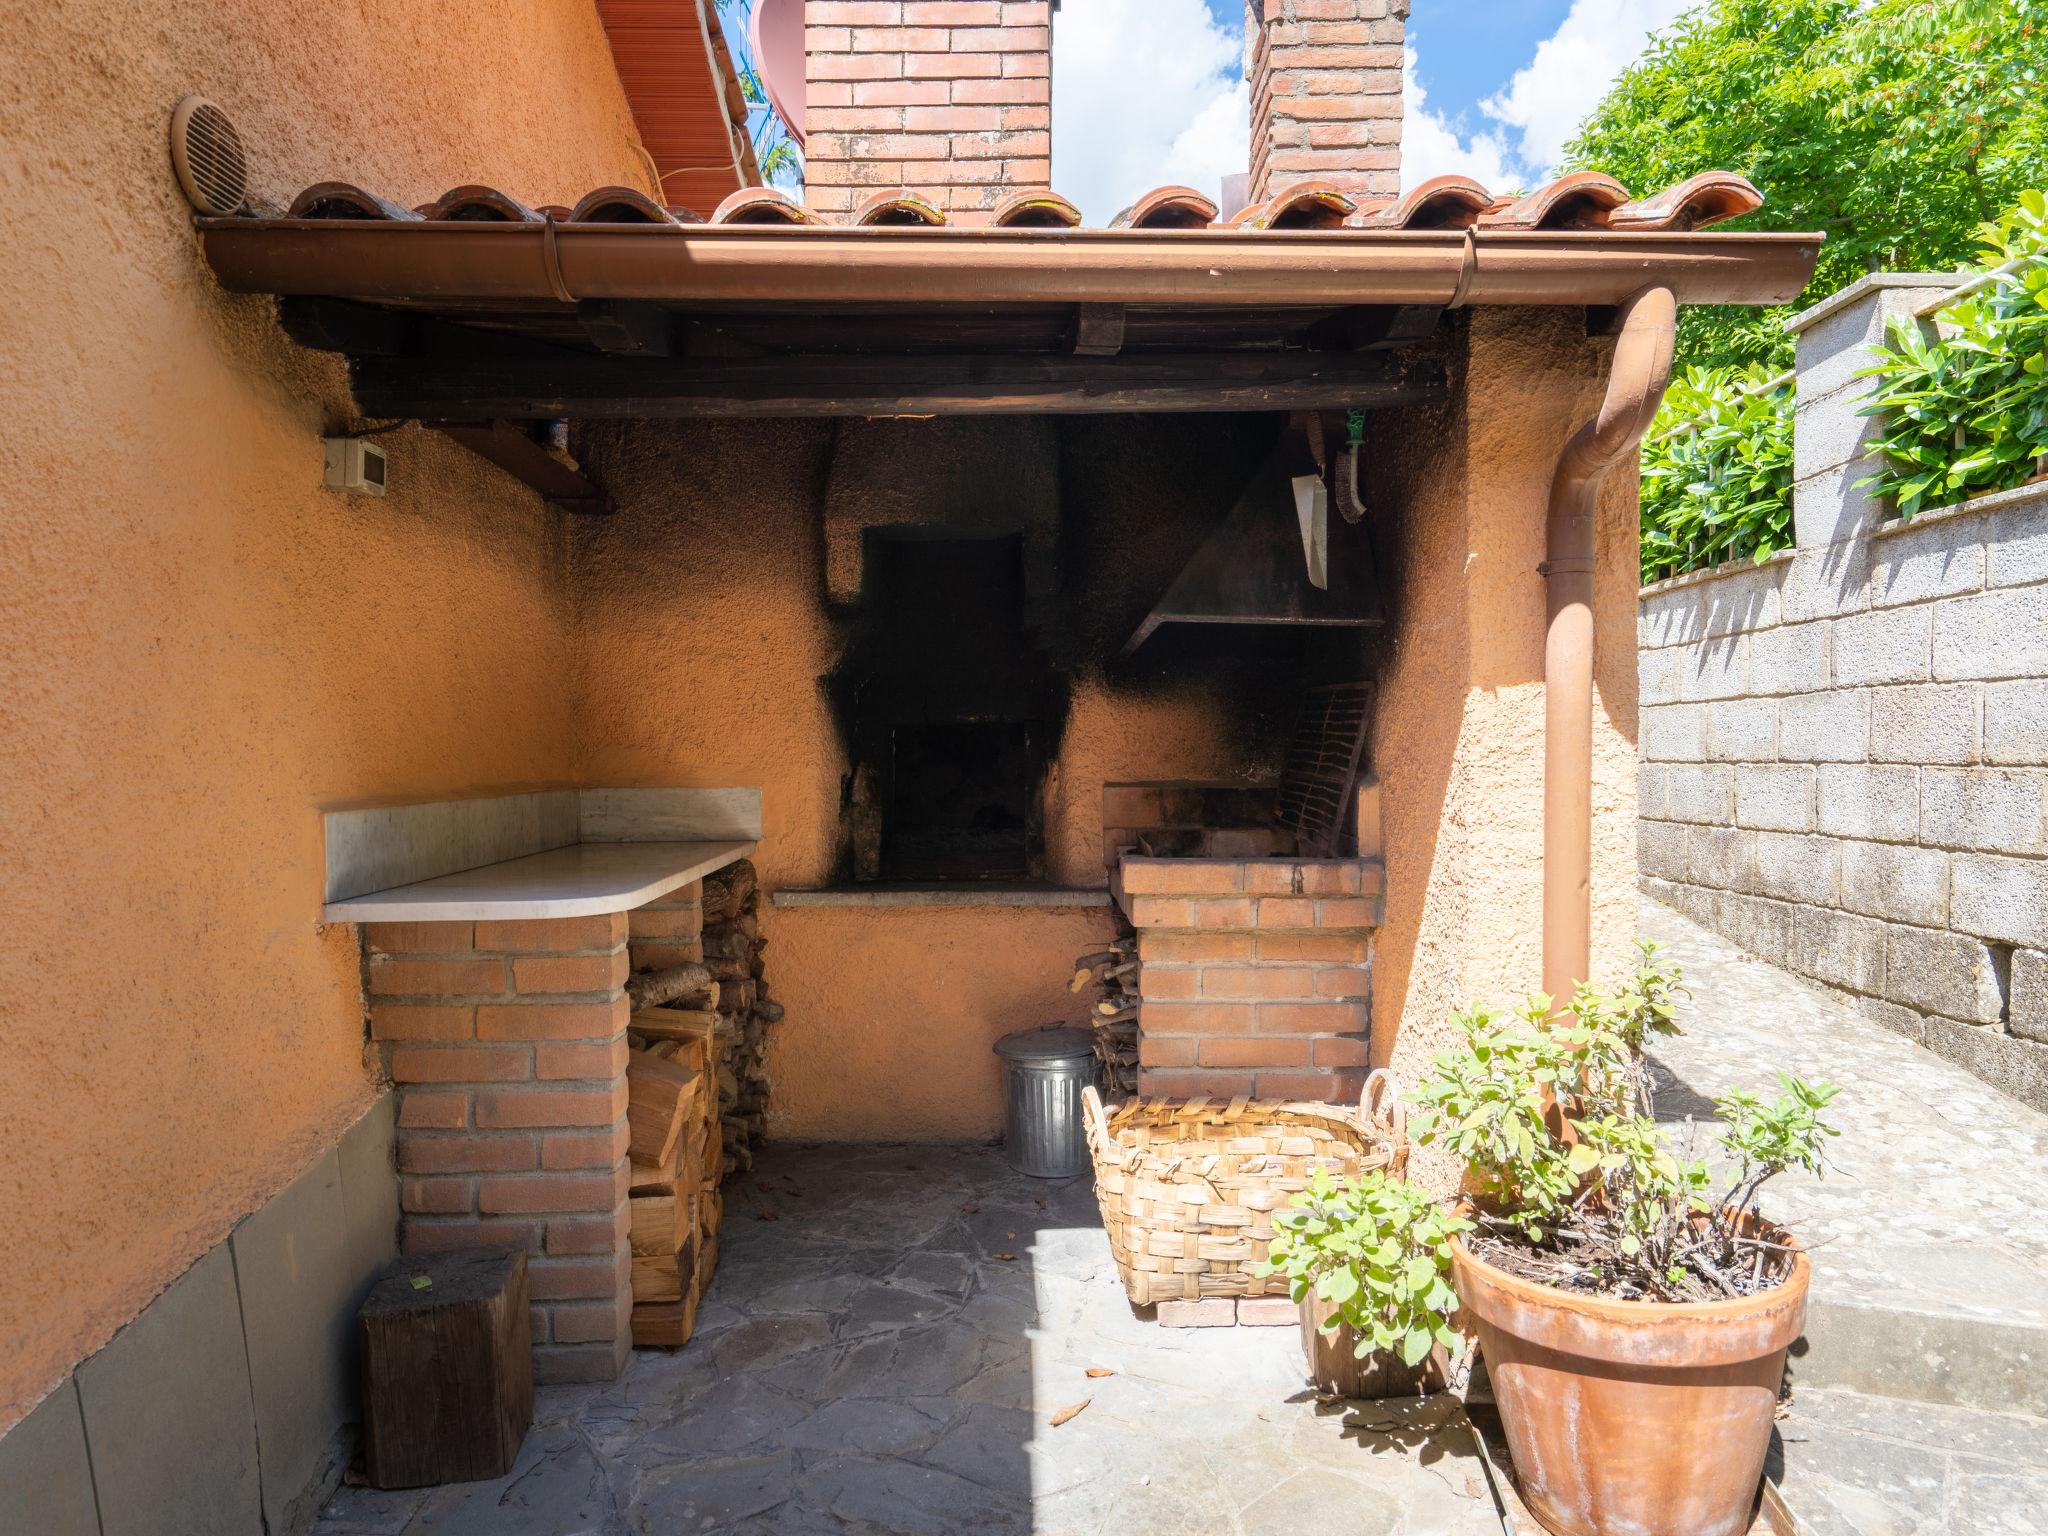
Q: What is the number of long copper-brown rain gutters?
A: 1